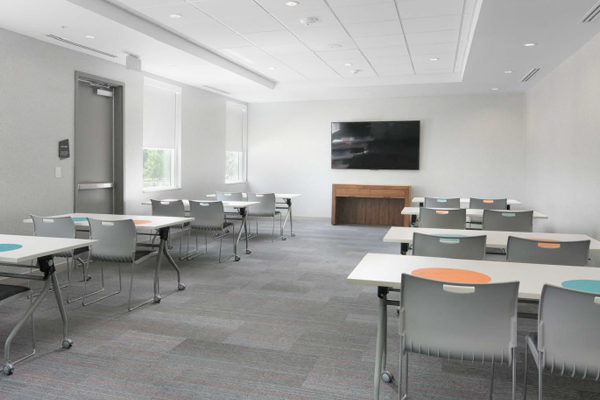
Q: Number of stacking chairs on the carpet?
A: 15